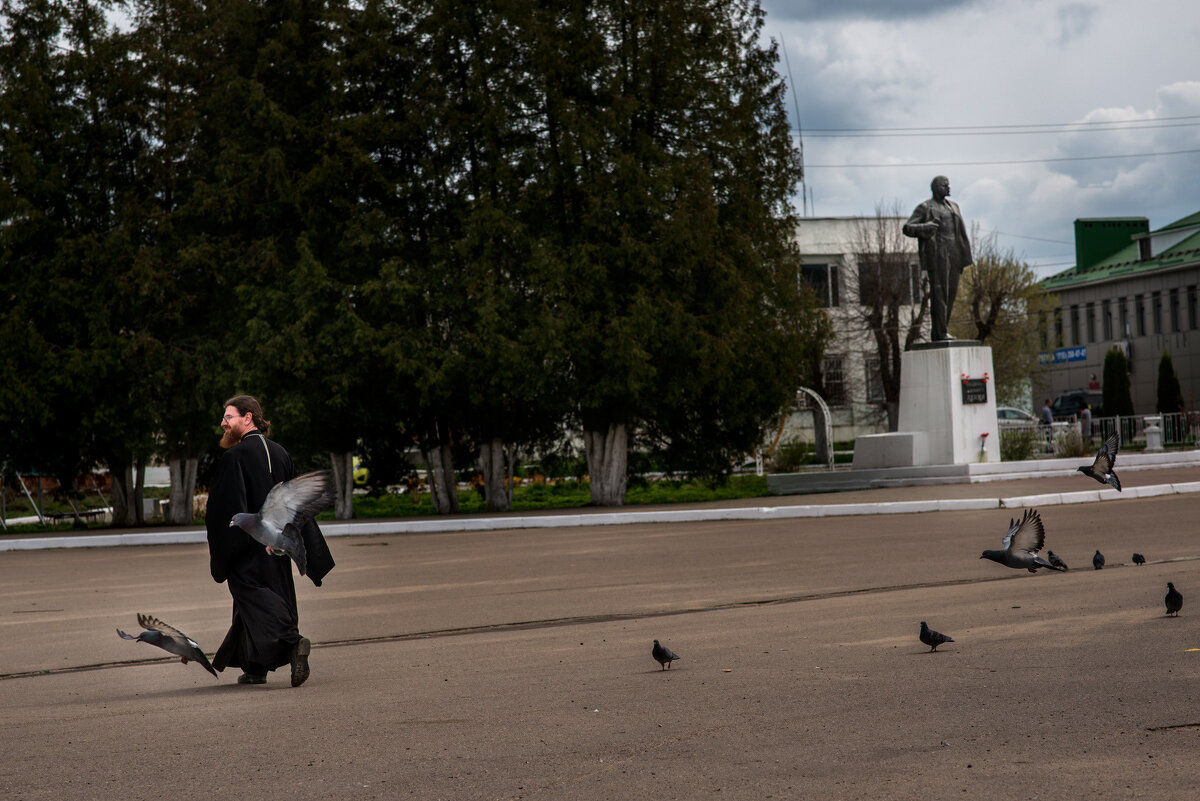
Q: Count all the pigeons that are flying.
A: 4